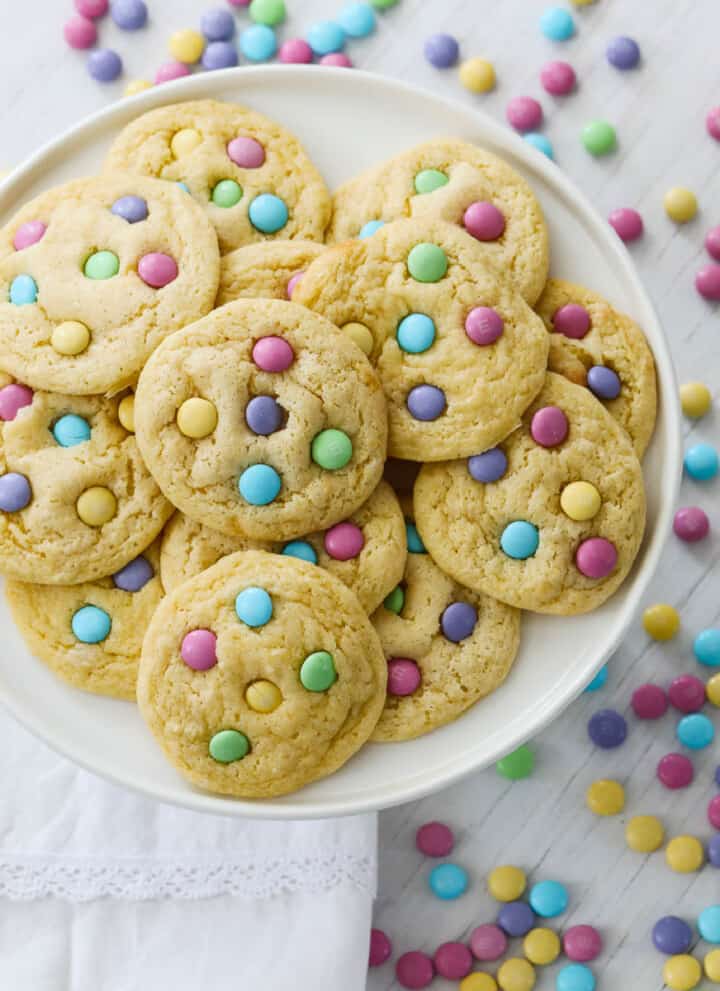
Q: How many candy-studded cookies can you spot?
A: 13